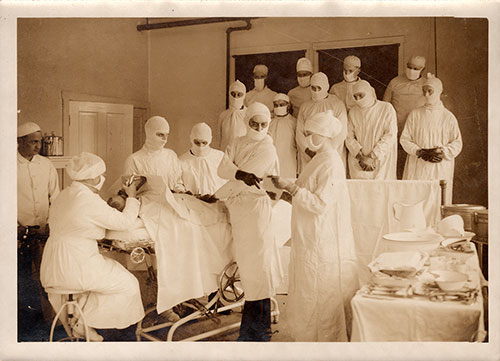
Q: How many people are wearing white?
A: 15